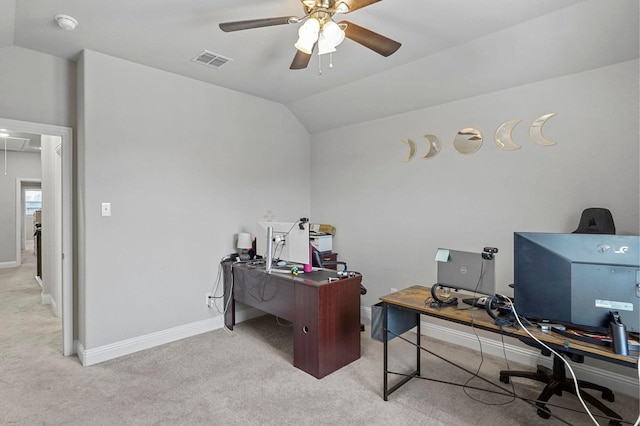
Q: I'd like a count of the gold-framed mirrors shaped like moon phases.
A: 5